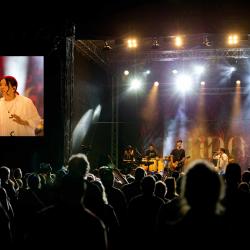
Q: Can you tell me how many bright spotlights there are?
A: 13